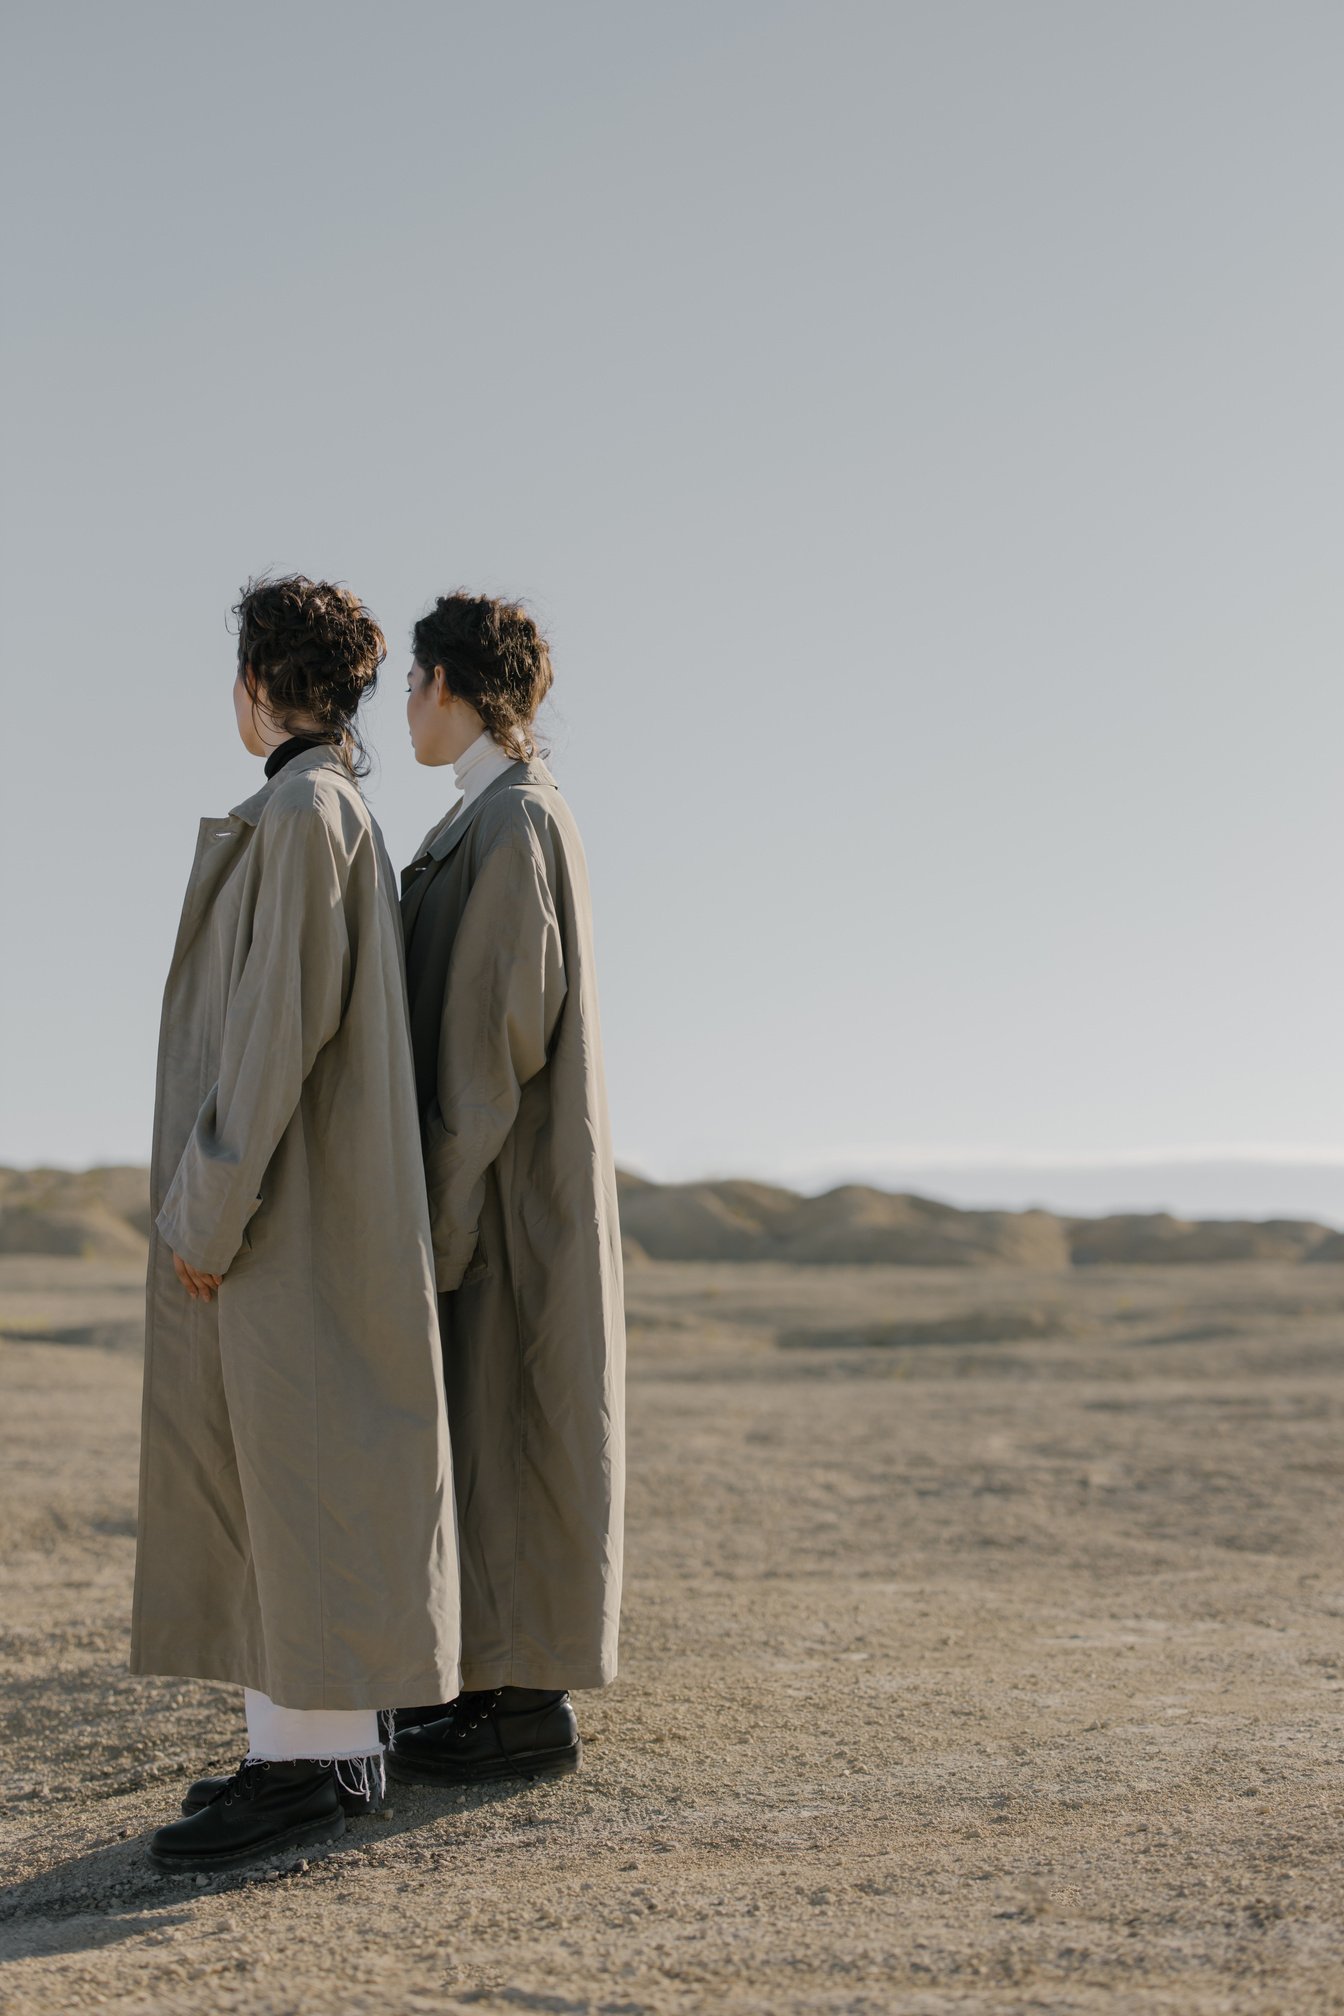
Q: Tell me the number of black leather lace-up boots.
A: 4